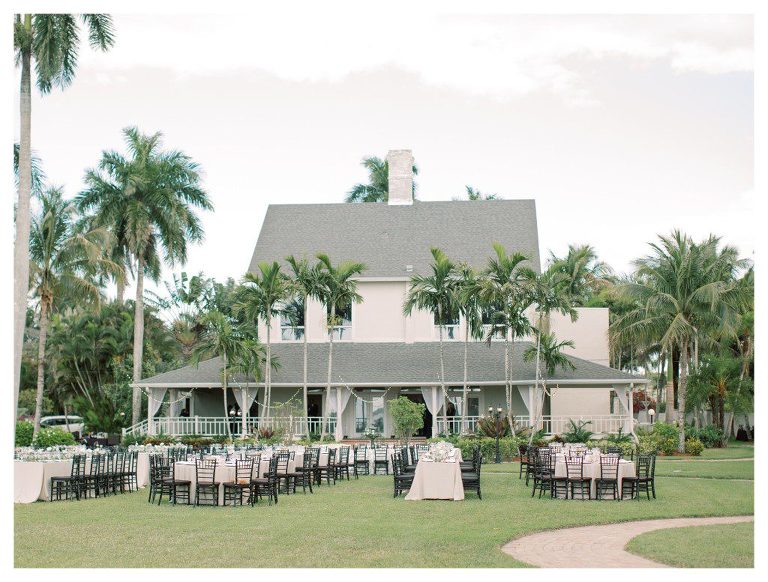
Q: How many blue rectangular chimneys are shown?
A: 0